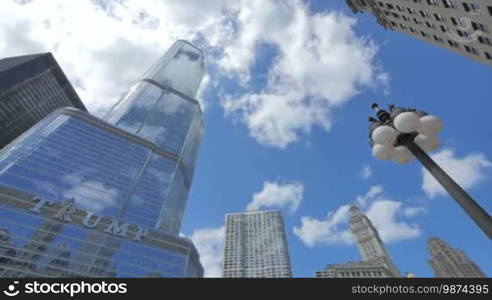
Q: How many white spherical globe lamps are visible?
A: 6